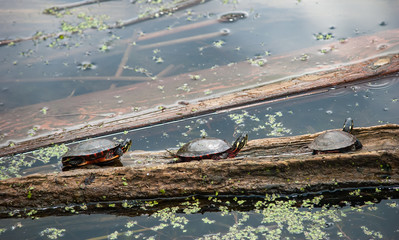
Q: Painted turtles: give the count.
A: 3